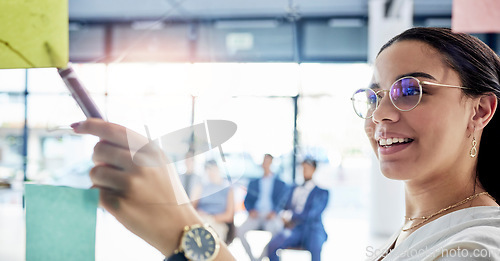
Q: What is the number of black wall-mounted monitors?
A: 0